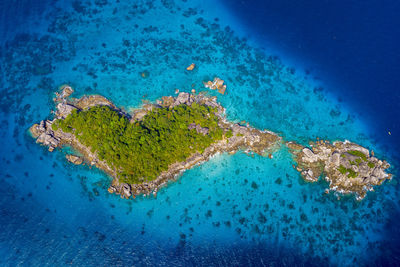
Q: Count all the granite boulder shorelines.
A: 2